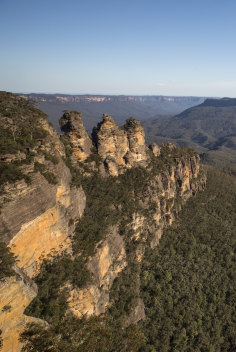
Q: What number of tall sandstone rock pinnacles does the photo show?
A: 3